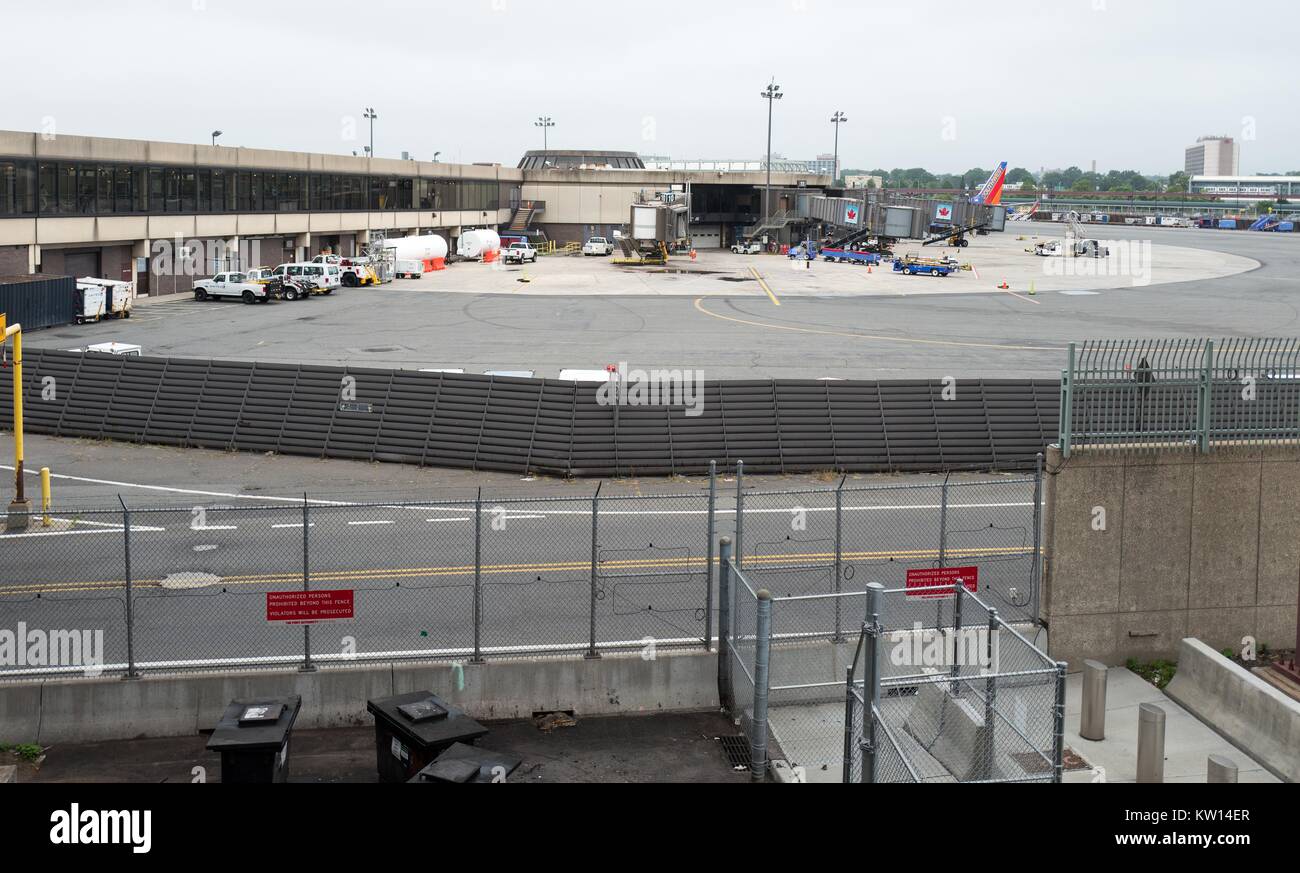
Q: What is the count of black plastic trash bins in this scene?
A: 3